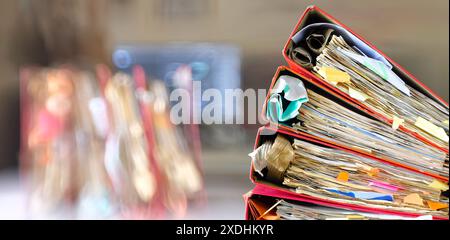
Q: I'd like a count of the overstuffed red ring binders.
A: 4